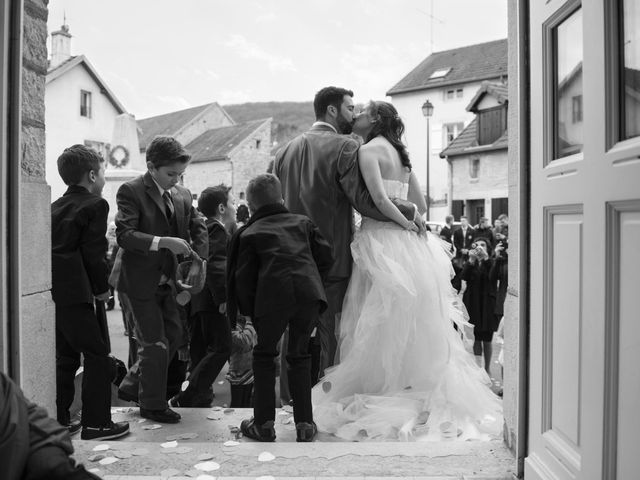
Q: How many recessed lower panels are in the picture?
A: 2